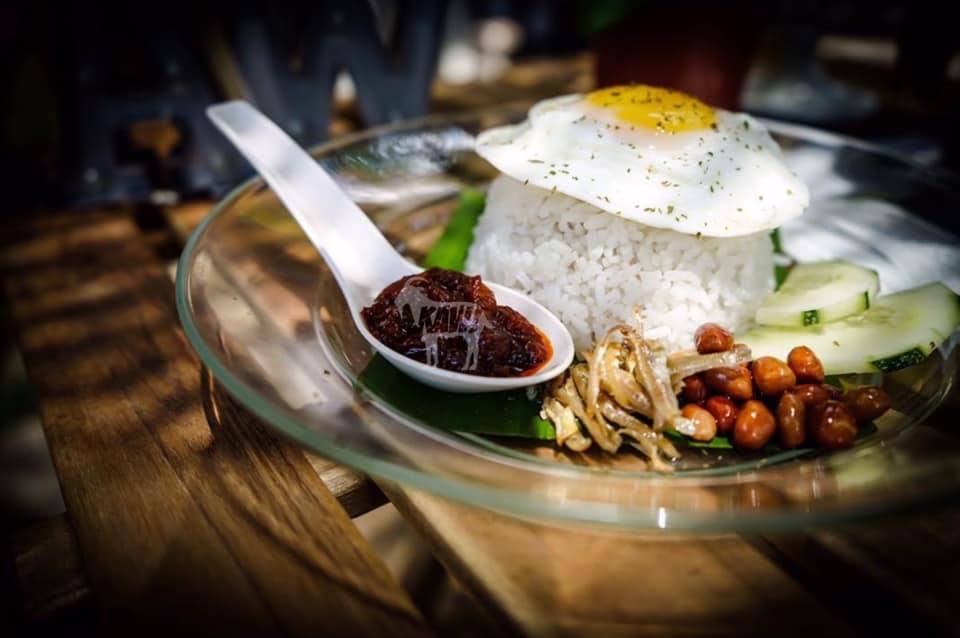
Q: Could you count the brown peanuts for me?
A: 12